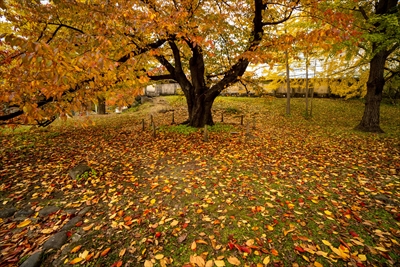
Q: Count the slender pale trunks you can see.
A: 3